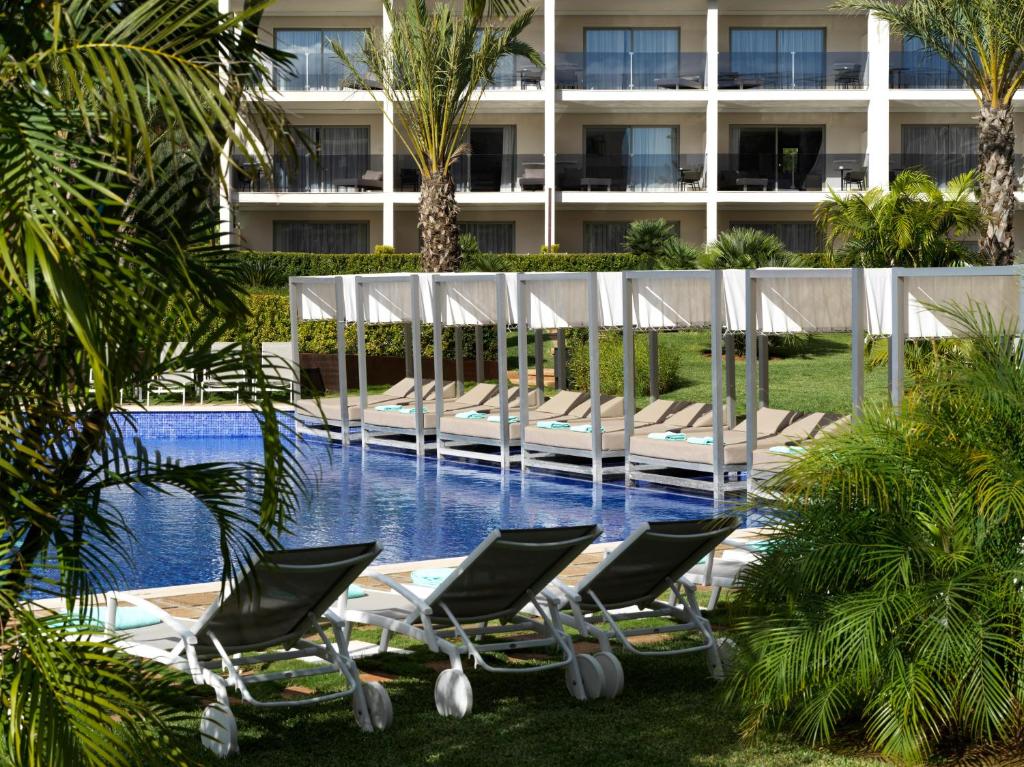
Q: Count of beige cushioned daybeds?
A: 6